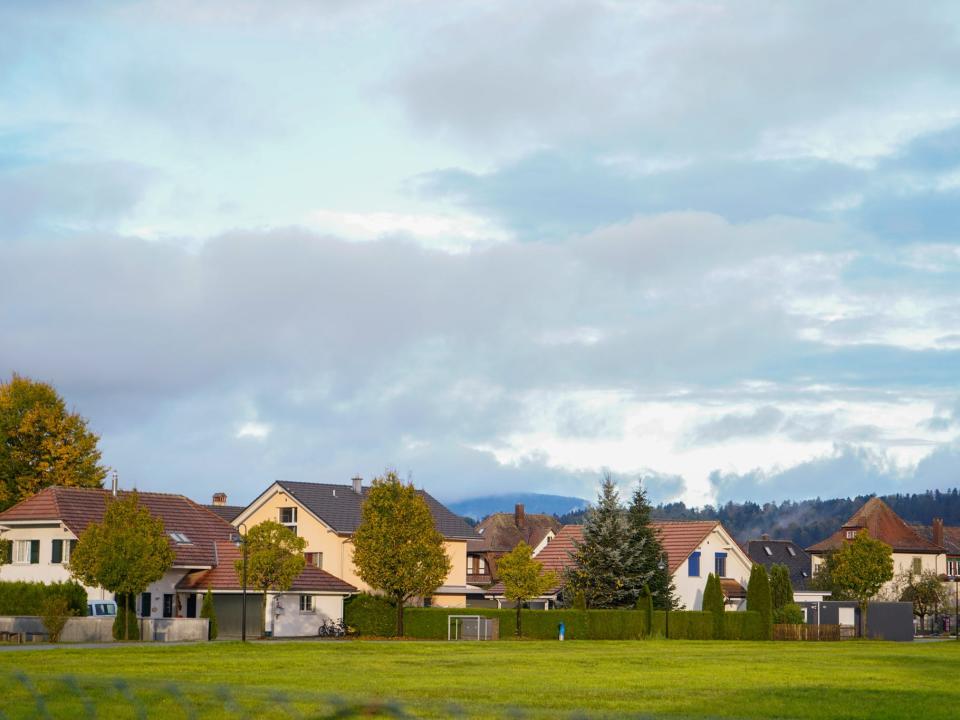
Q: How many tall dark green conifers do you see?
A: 2